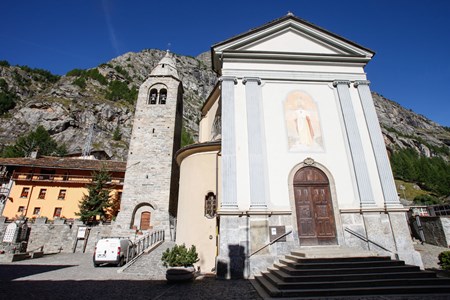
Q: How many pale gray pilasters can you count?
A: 4